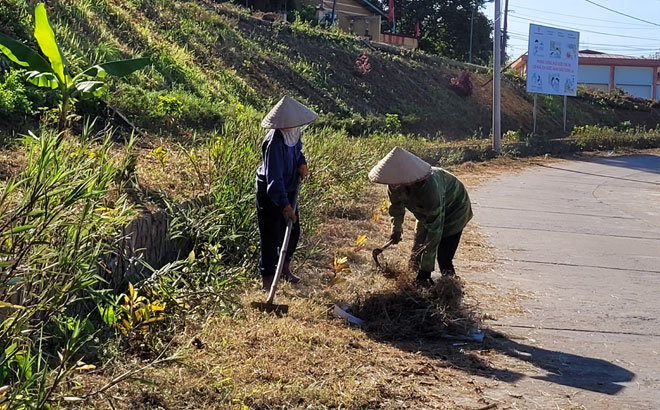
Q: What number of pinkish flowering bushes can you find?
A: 2